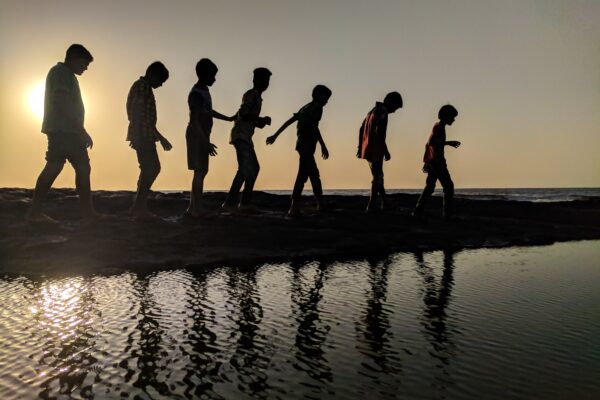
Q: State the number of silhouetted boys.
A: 7